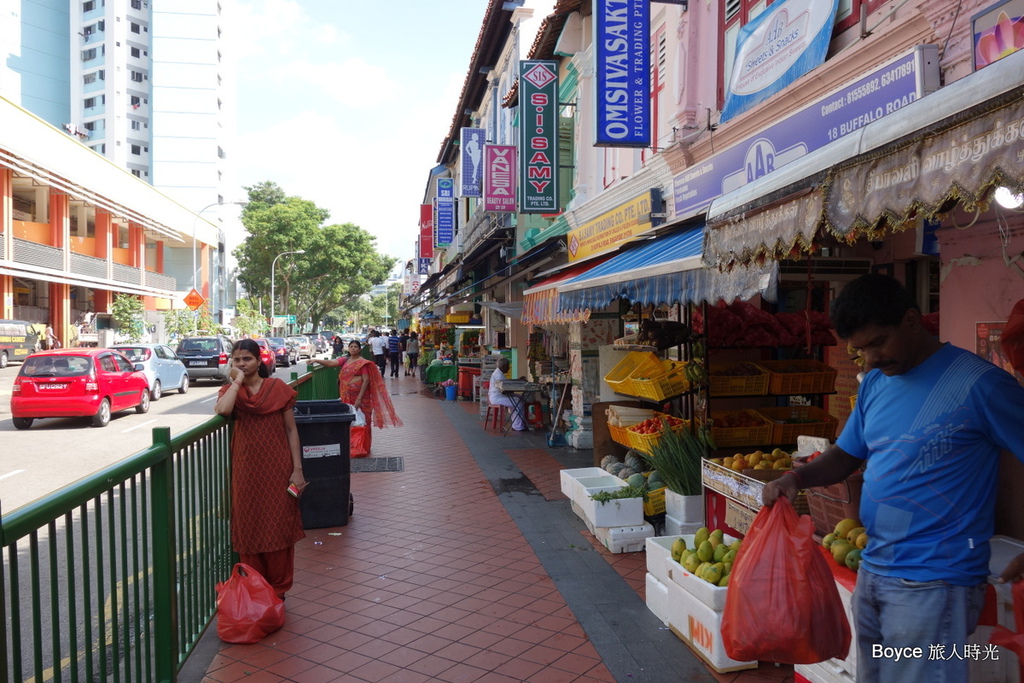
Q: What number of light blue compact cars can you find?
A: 1